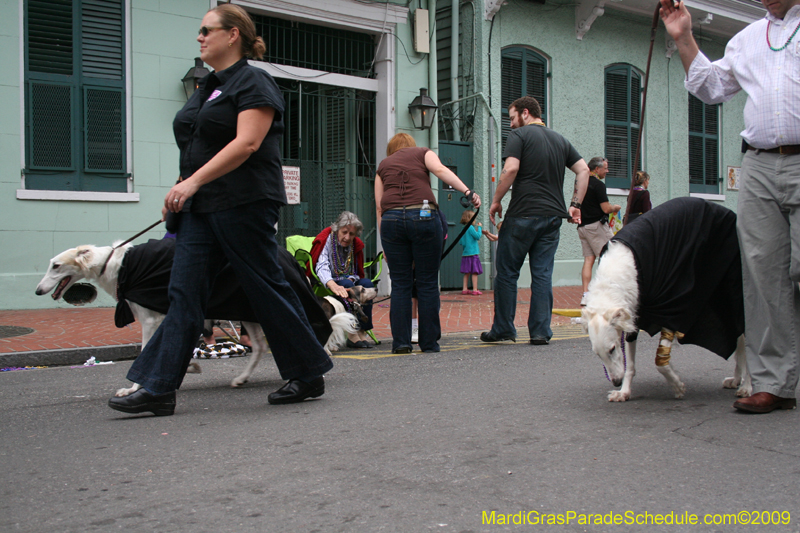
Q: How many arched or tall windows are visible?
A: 4